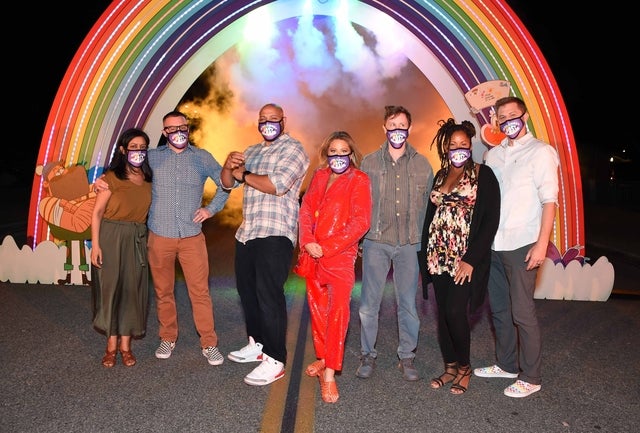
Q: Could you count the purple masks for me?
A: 7